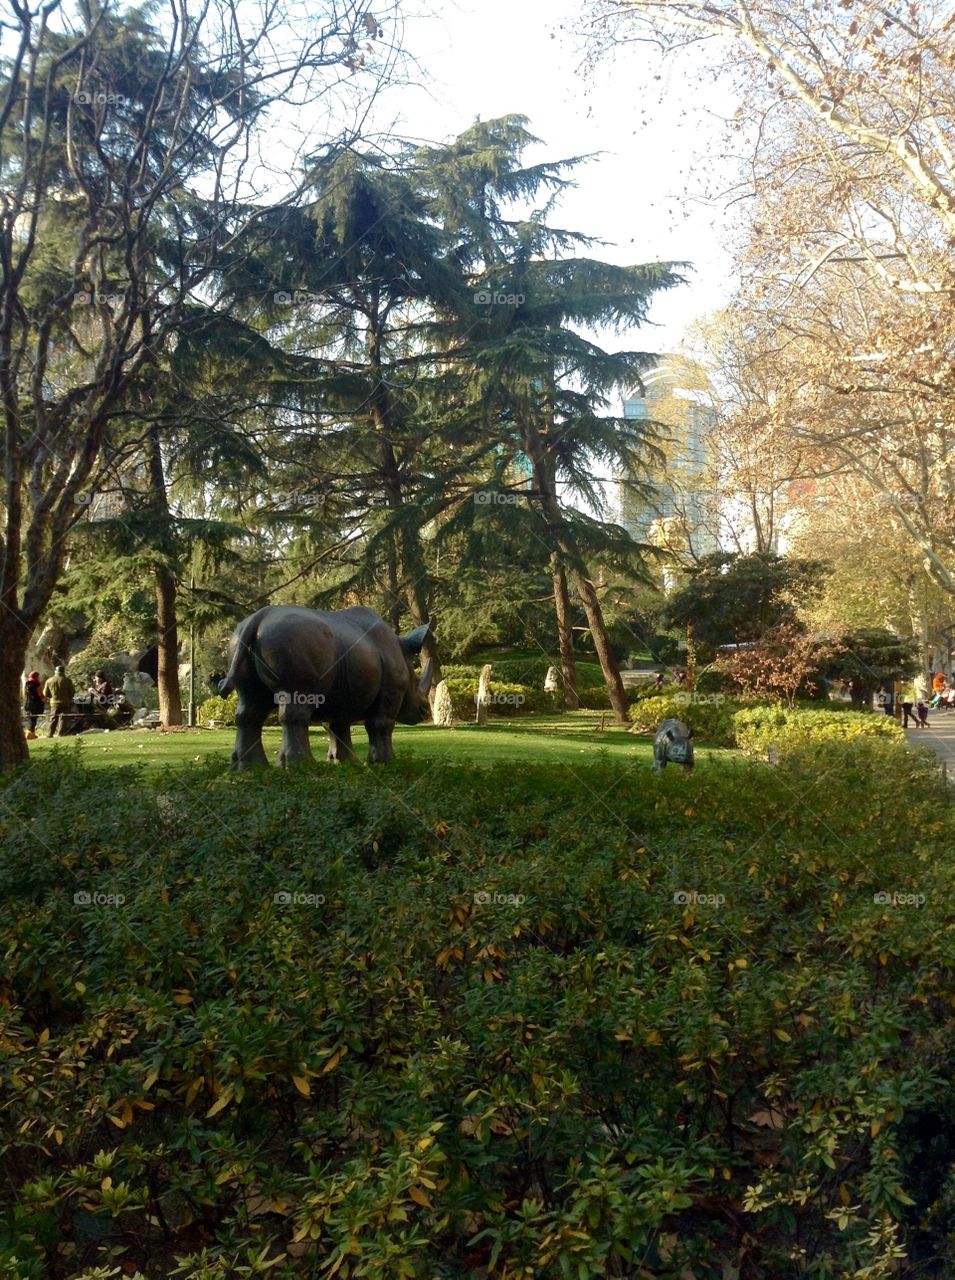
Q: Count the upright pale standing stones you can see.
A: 3